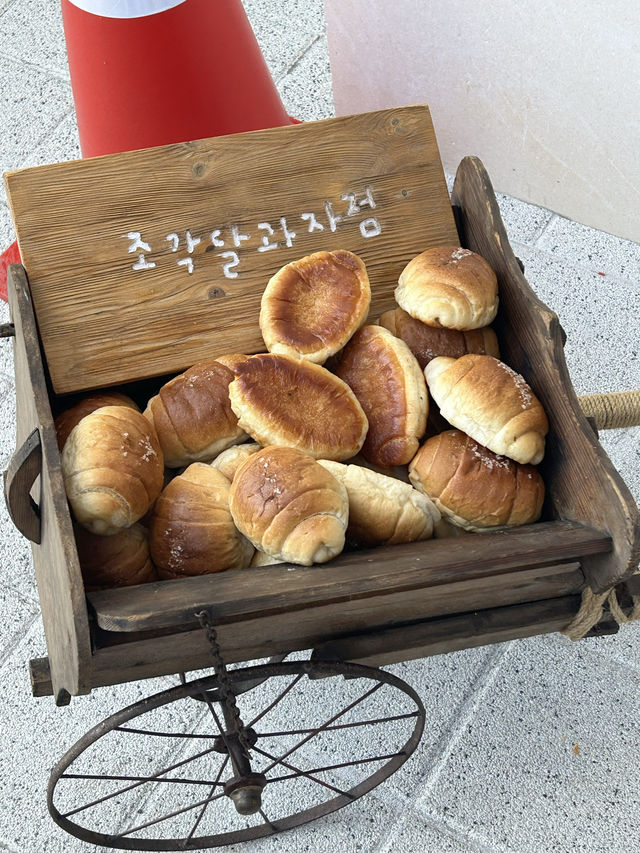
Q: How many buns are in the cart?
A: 15